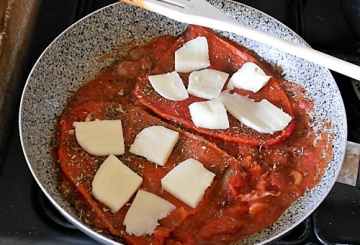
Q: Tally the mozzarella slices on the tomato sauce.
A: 11